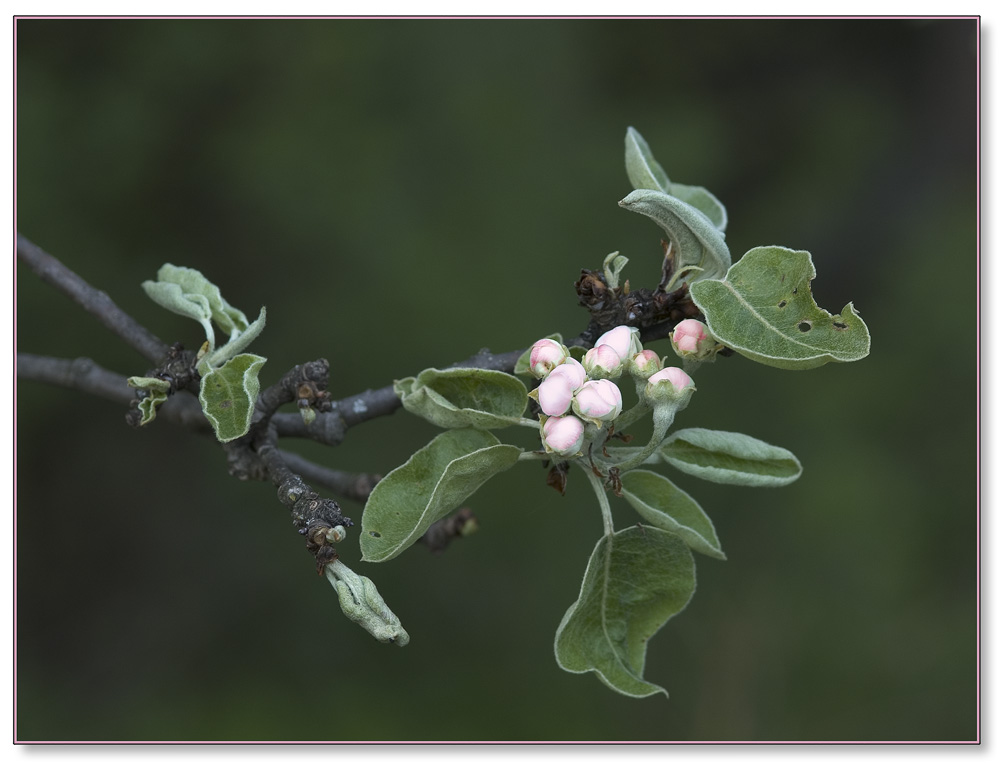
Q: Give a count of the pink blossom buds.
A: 9